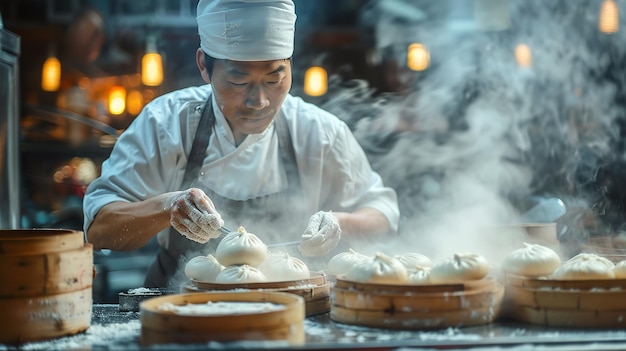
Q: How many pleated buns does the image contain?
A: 12